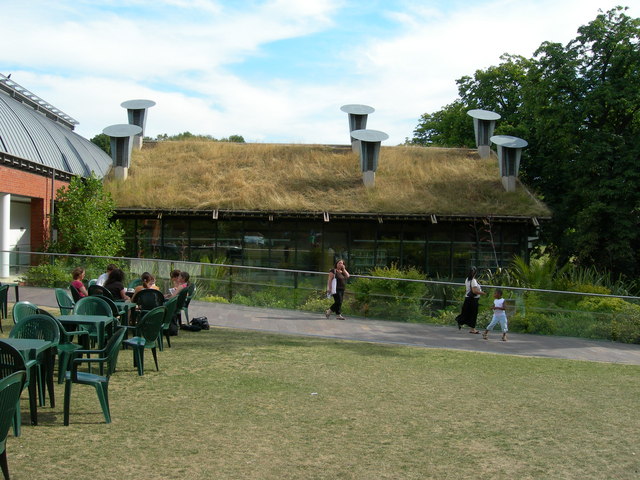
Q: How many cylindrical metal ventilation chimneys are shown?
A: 6